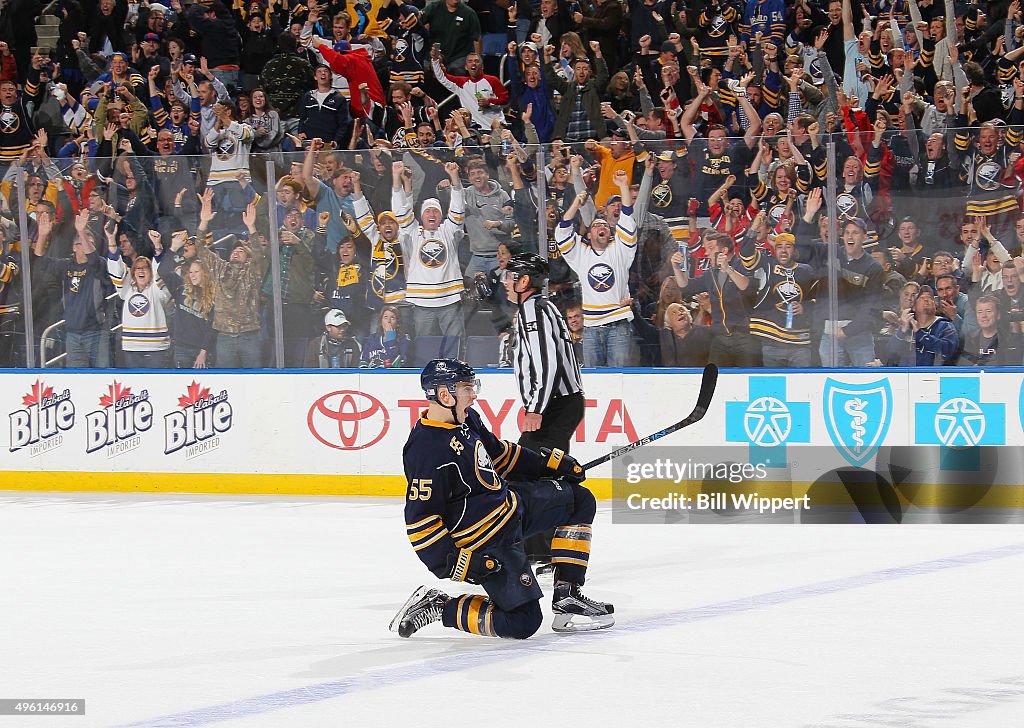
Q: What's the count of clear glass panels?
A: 5